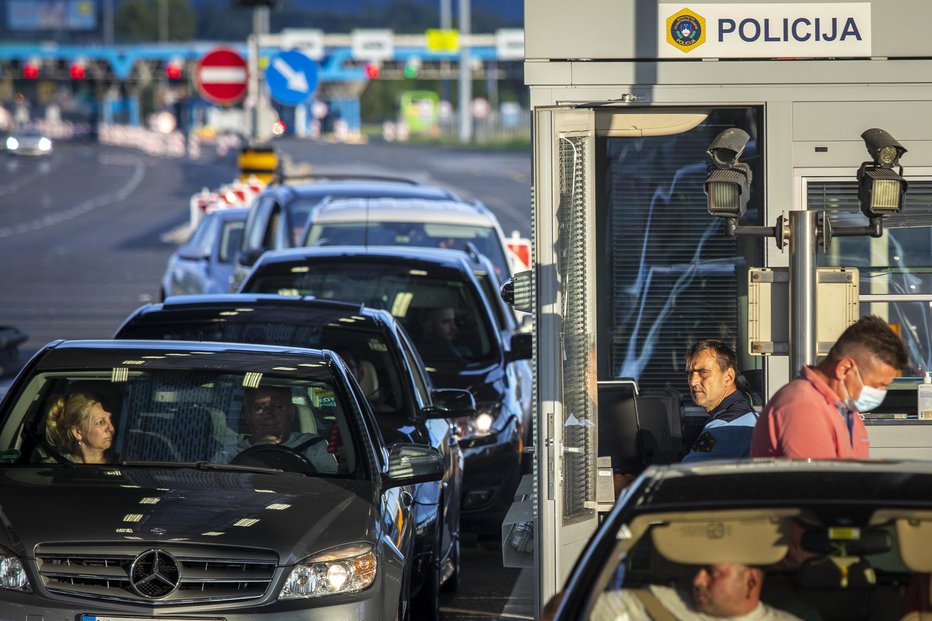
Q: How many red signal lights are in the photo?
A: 4